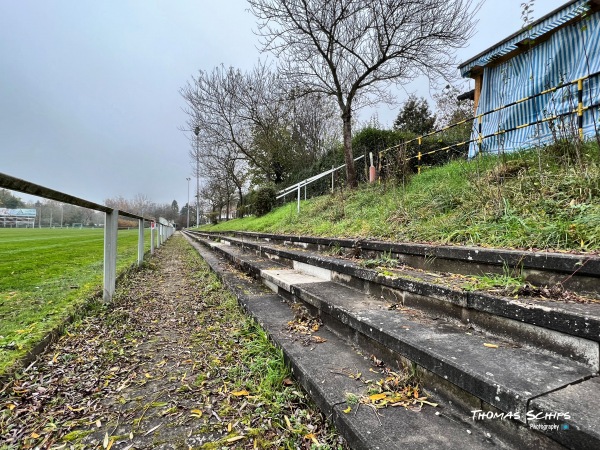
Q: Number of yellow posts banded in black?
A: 4